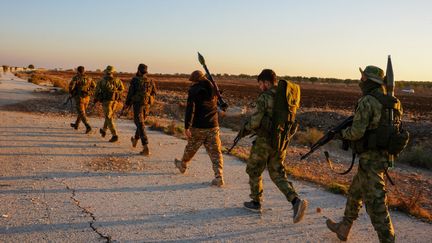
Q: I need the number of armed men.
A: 6